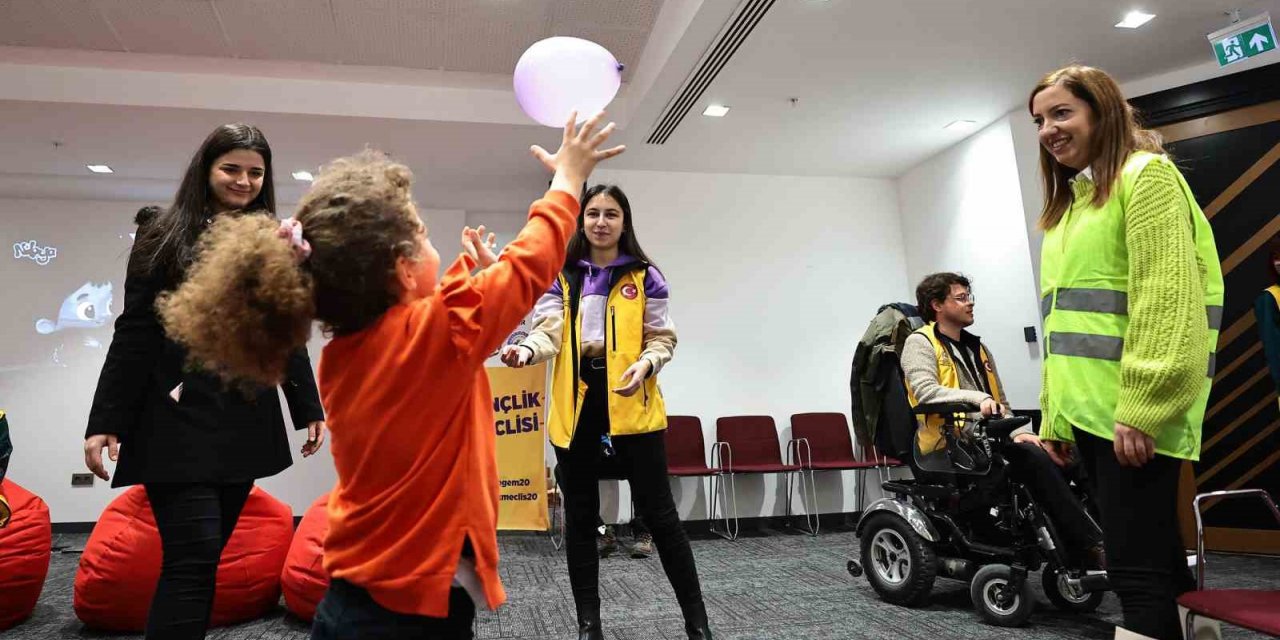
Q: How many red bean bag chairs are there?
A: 3